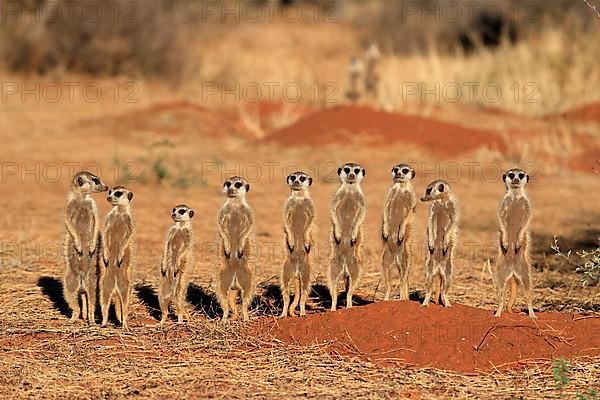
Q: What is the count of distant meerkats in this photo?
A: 2